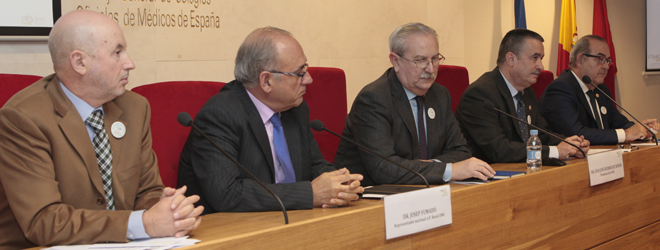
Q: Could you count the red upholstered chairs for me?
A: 5